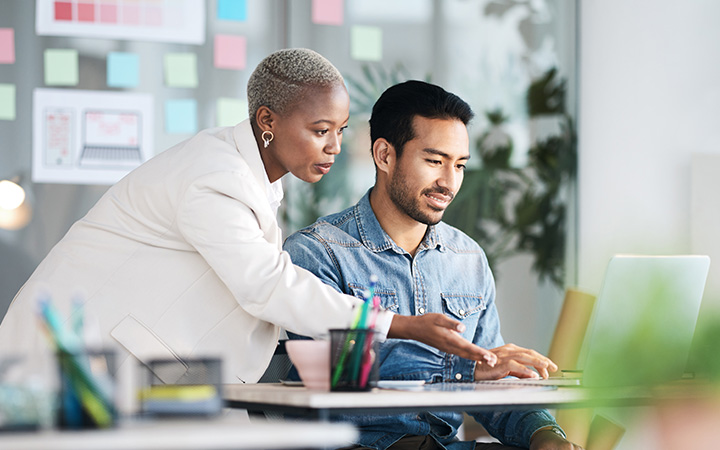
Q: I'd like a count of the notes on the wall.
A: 11